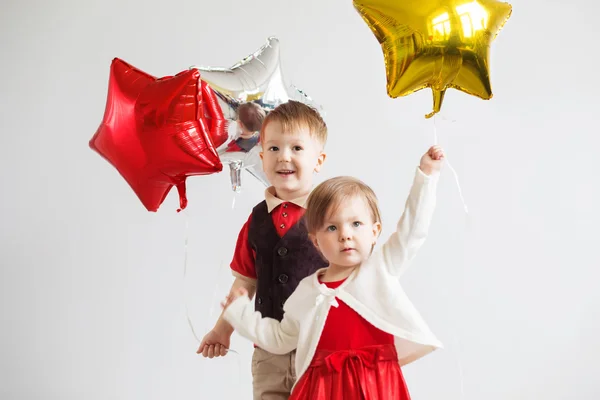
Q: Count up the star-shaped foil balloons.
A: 3